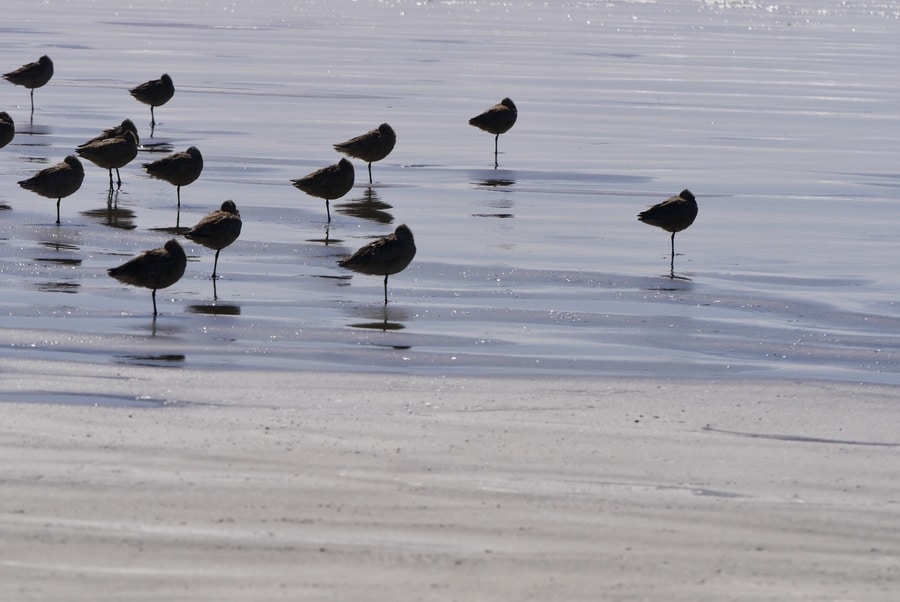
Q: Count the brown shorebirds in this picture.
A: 14